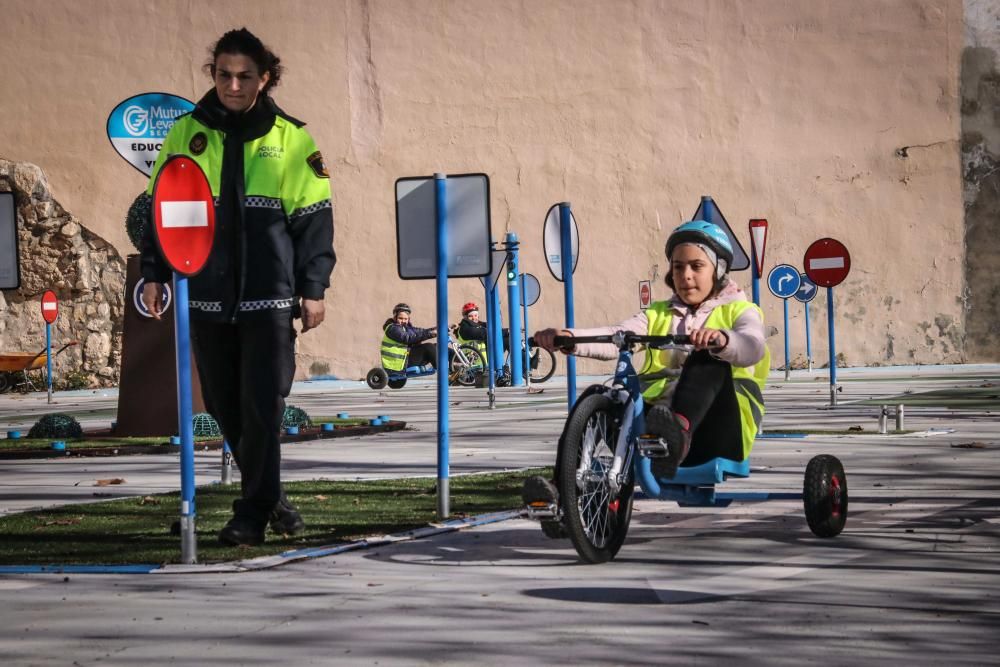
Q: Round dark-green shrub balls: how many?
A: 4